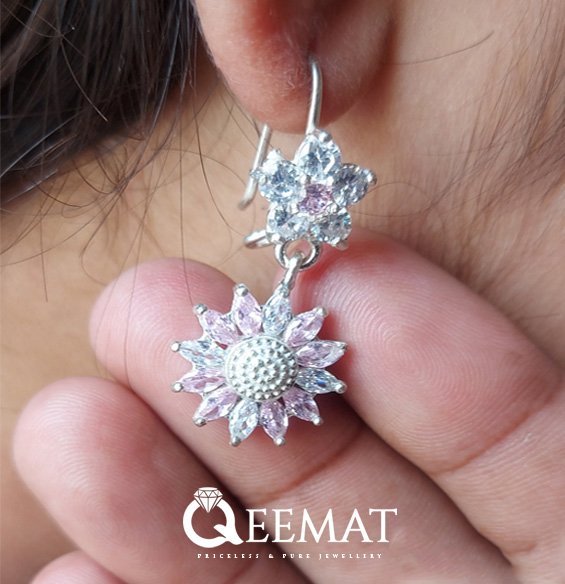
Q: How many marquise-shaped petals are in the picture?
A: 12